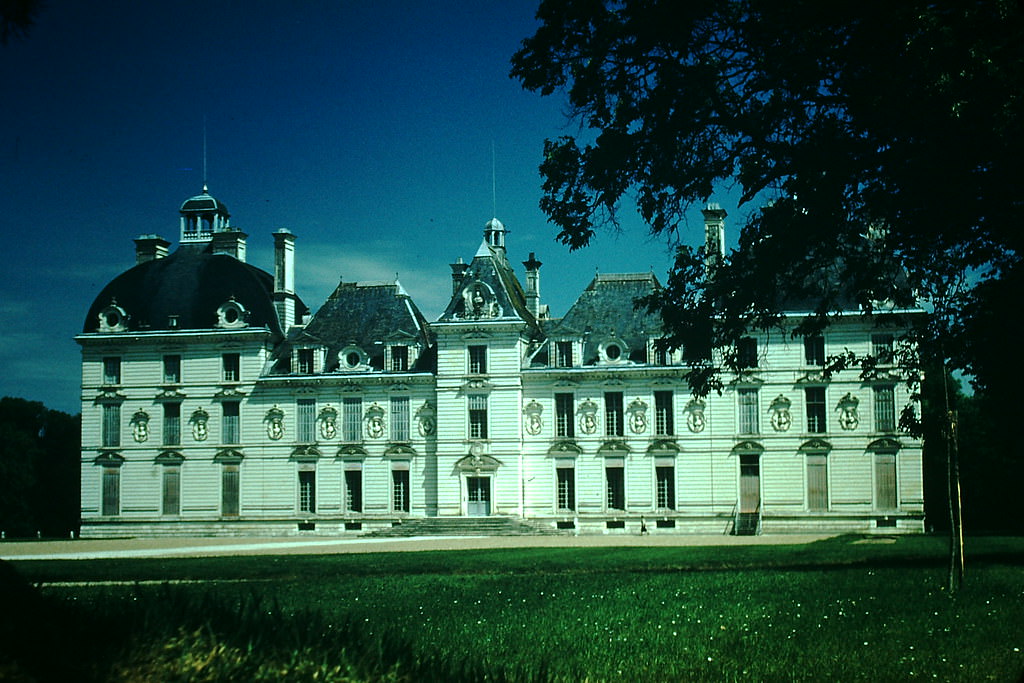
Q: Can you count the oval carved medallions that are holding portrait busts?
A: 12